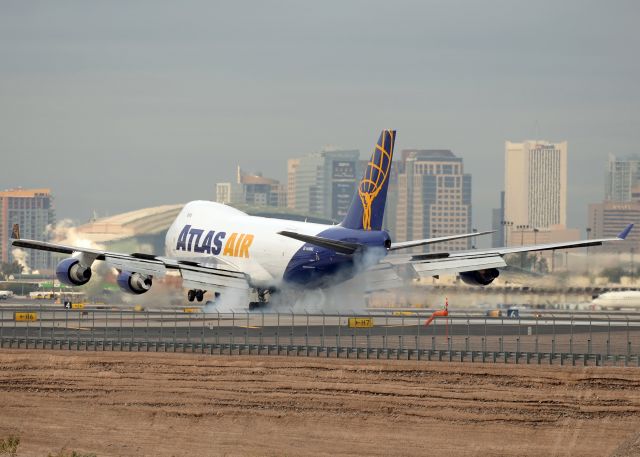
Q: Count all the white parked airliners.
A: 1